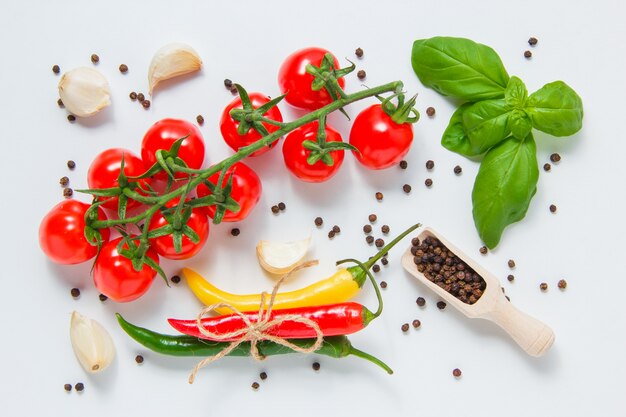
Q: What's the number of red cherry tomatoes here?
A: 10